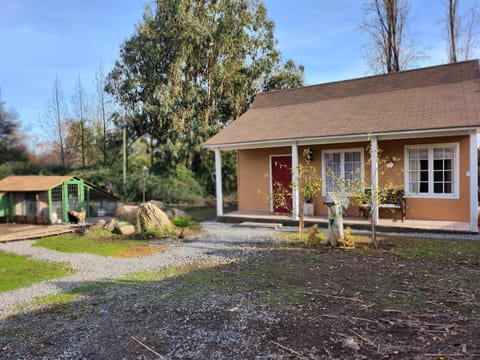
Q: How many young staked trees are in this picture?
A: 2